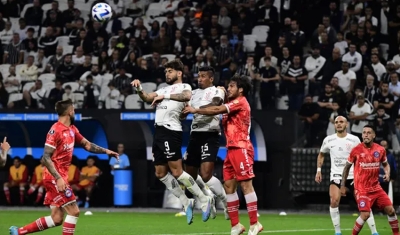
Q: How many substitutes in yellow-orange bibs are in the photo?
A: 4